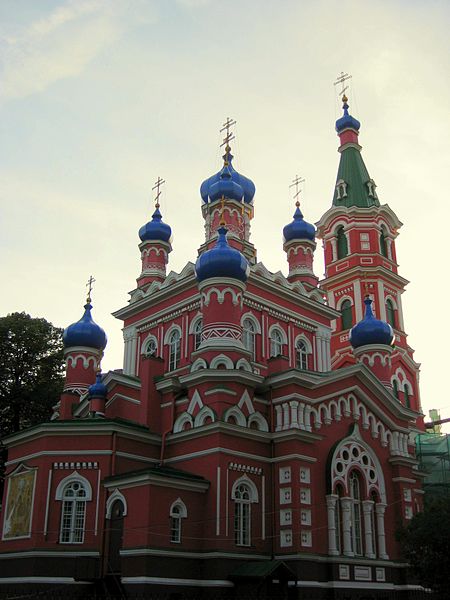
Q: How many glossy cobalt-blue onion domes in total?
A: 9